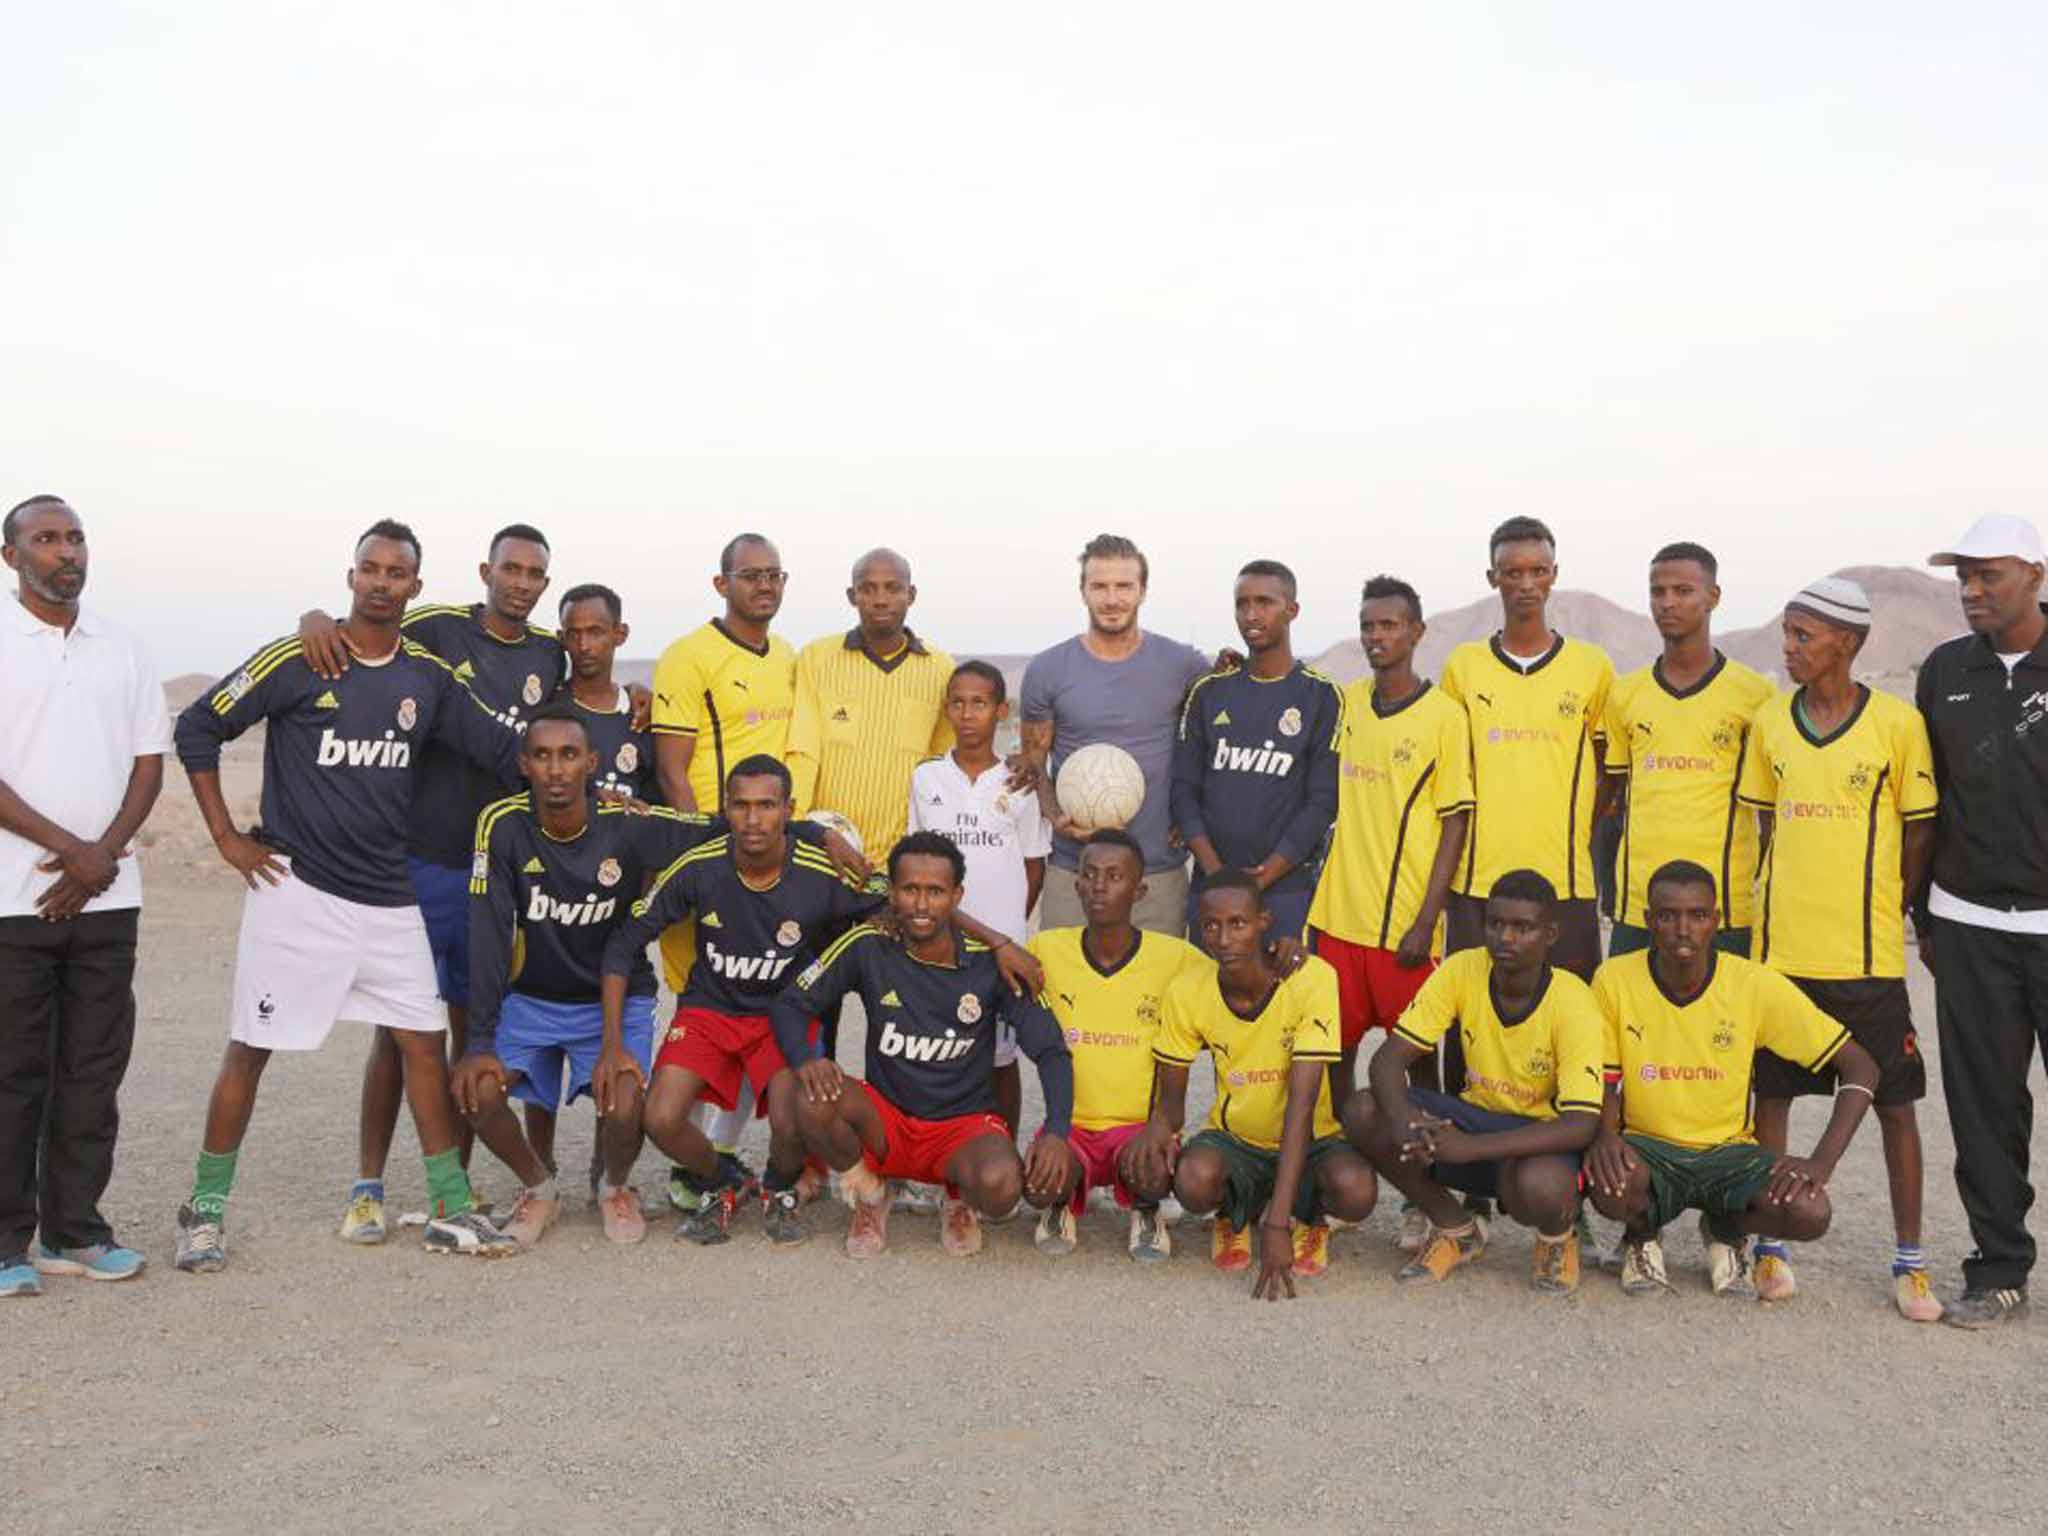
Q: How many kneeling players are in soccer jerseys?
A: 7